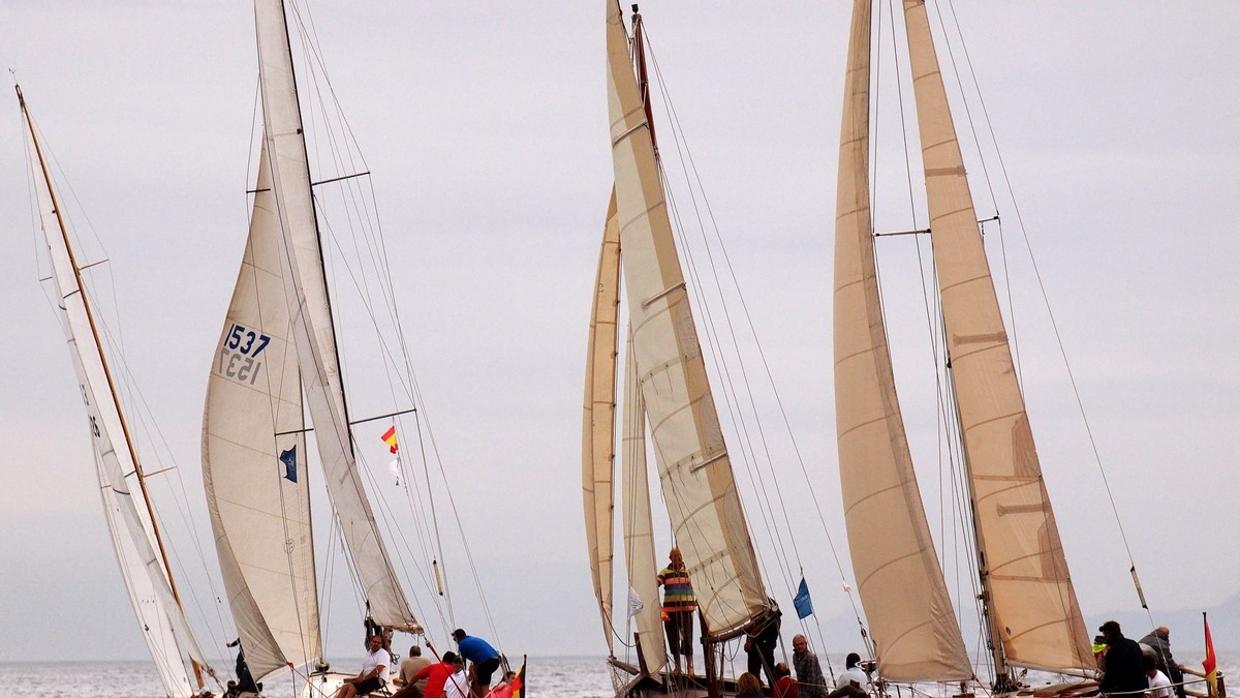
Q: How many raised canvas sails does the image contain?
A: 9